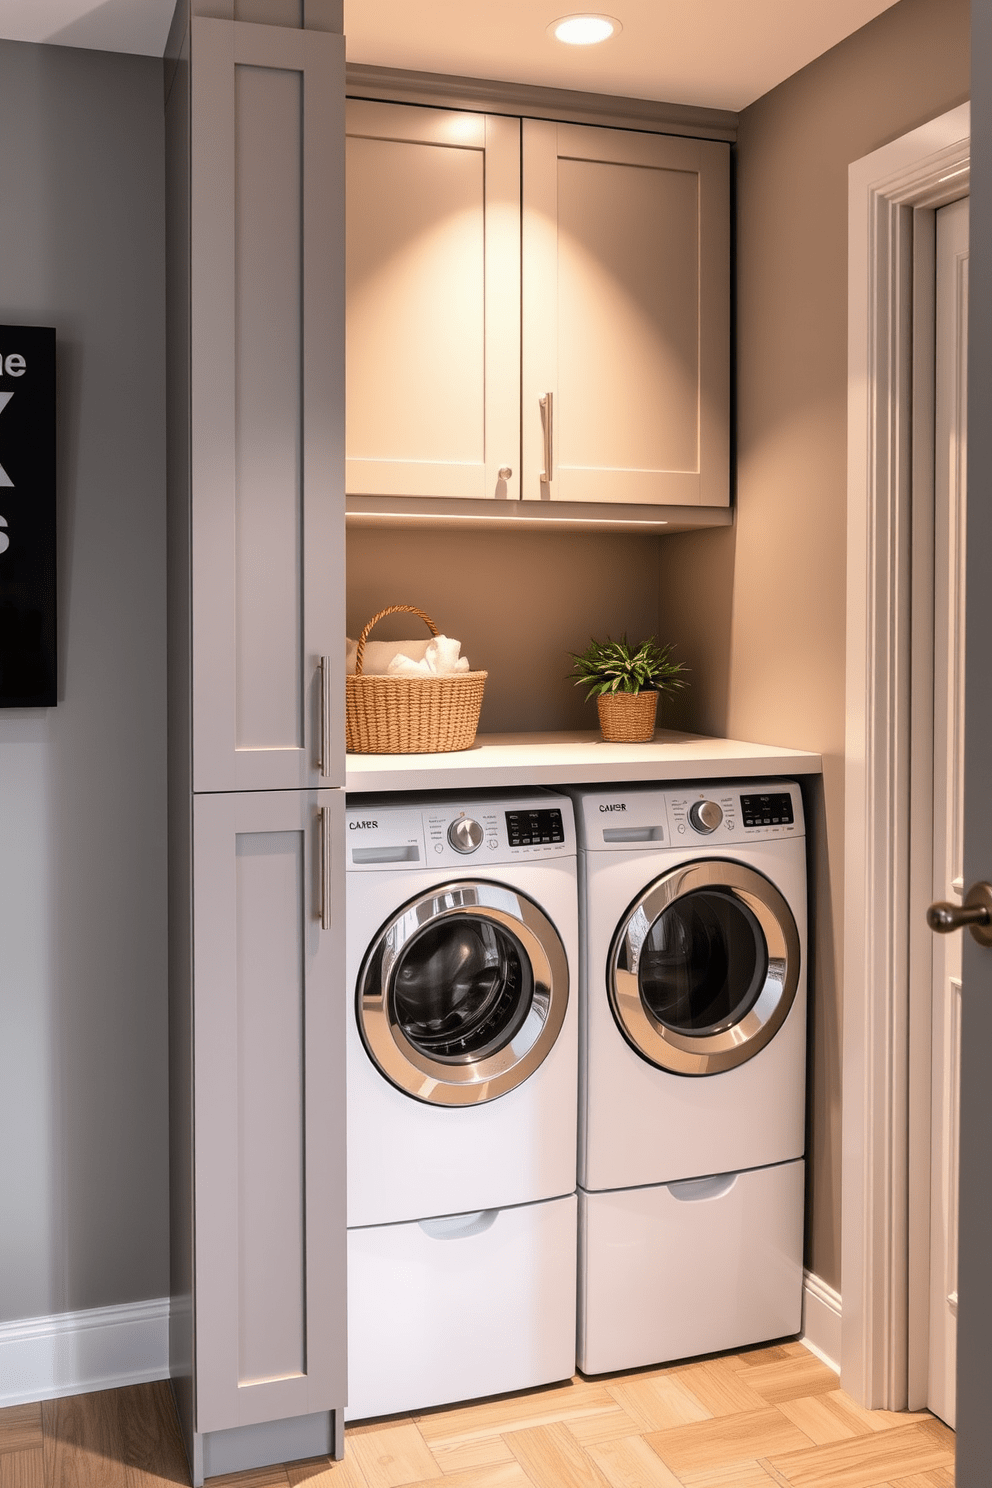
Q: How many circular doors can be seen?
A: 2